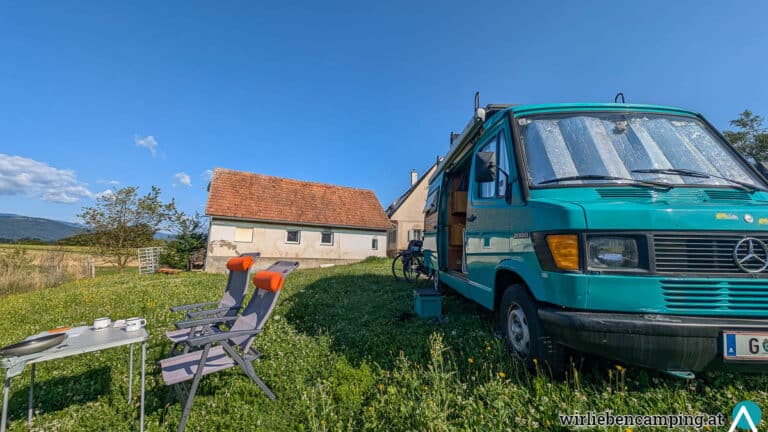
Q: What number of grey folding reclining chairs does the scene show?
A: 2